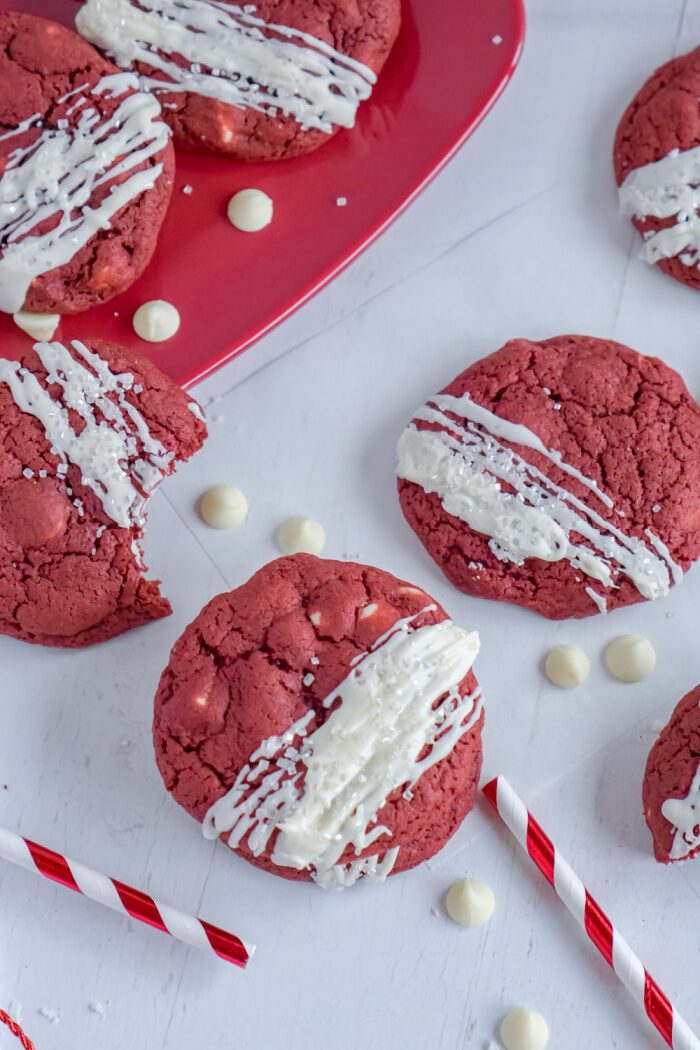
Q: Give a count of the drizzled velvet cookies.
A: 7